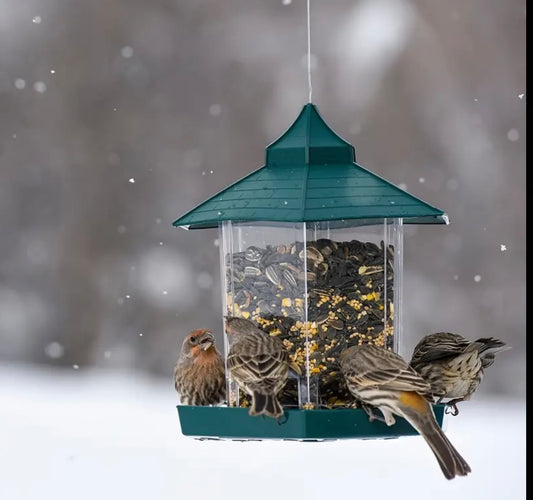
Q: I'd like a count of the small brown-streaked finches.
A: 4